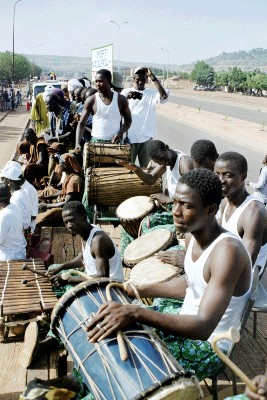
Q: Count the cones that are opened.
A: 0